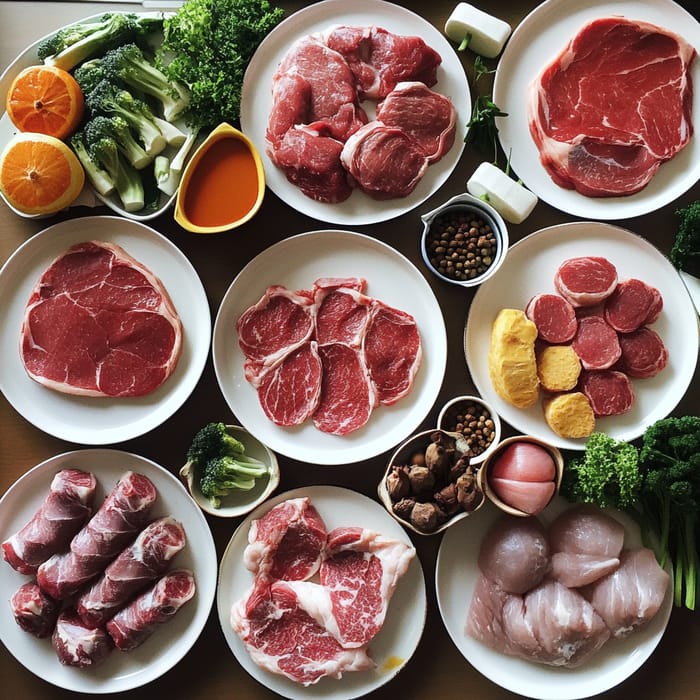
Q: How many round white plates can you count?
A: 8